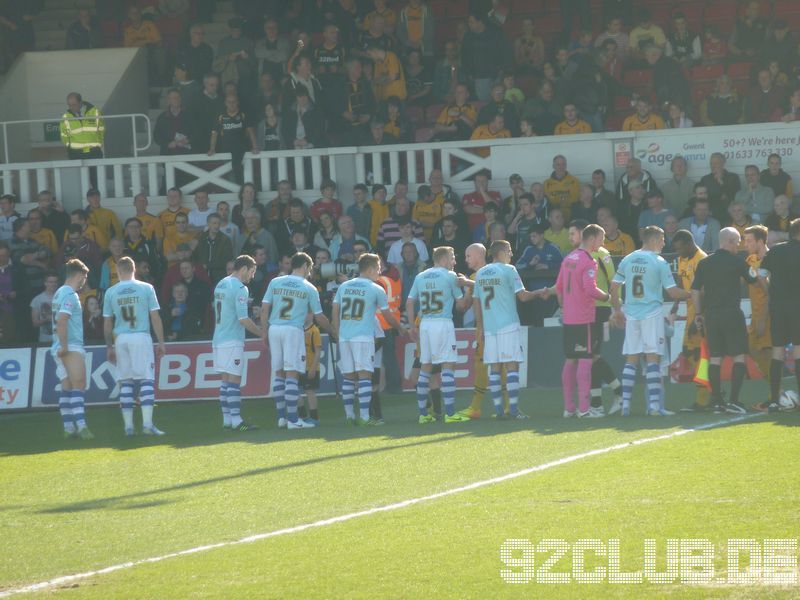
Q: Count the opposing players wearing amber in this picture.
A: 3